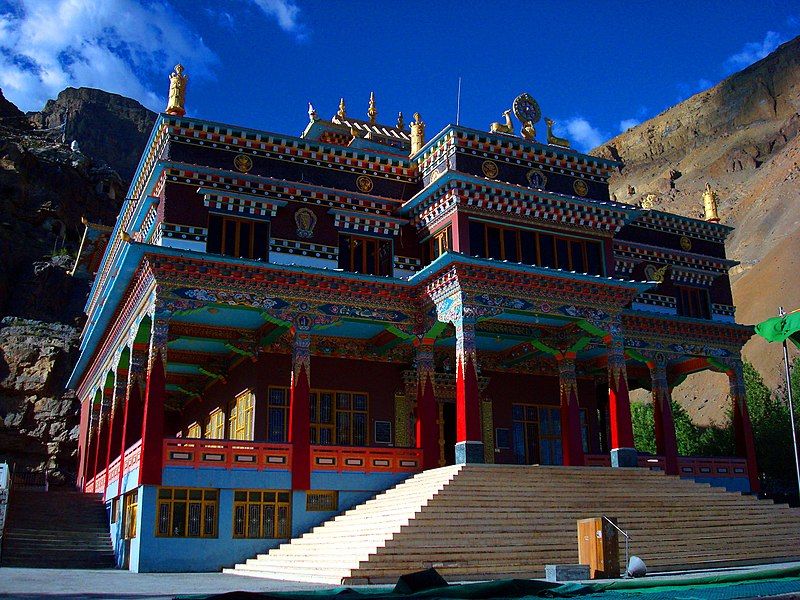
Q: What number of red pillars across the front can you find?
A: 8